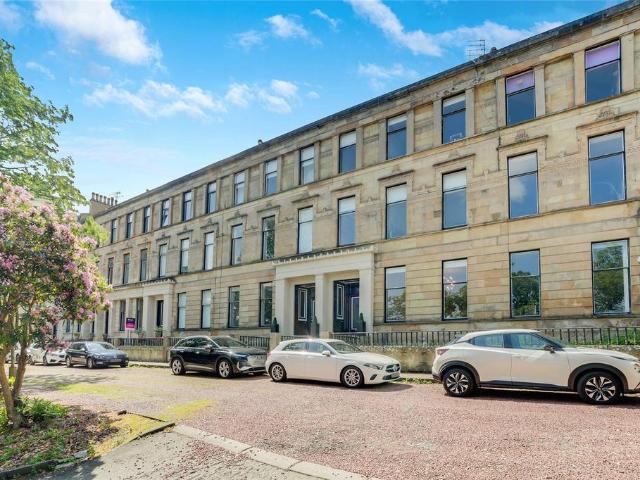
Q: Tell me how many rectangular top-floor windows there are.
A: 14